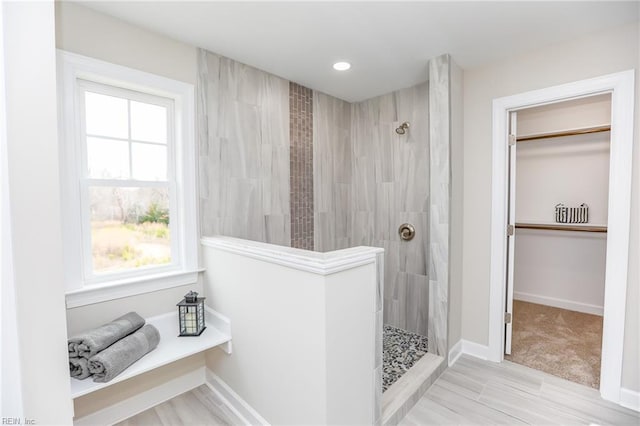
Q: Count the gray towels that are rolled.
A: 3